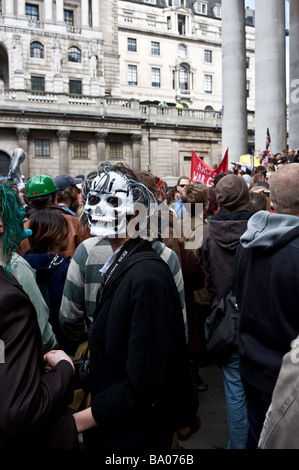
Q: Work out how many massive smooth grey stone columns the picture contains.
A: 3